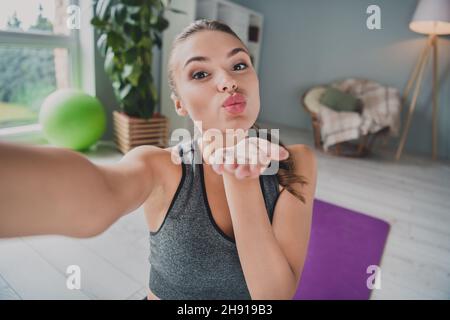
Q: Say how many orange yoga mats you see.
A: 0